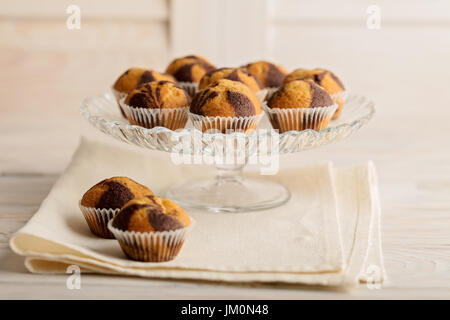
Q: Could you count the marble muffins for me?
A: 10